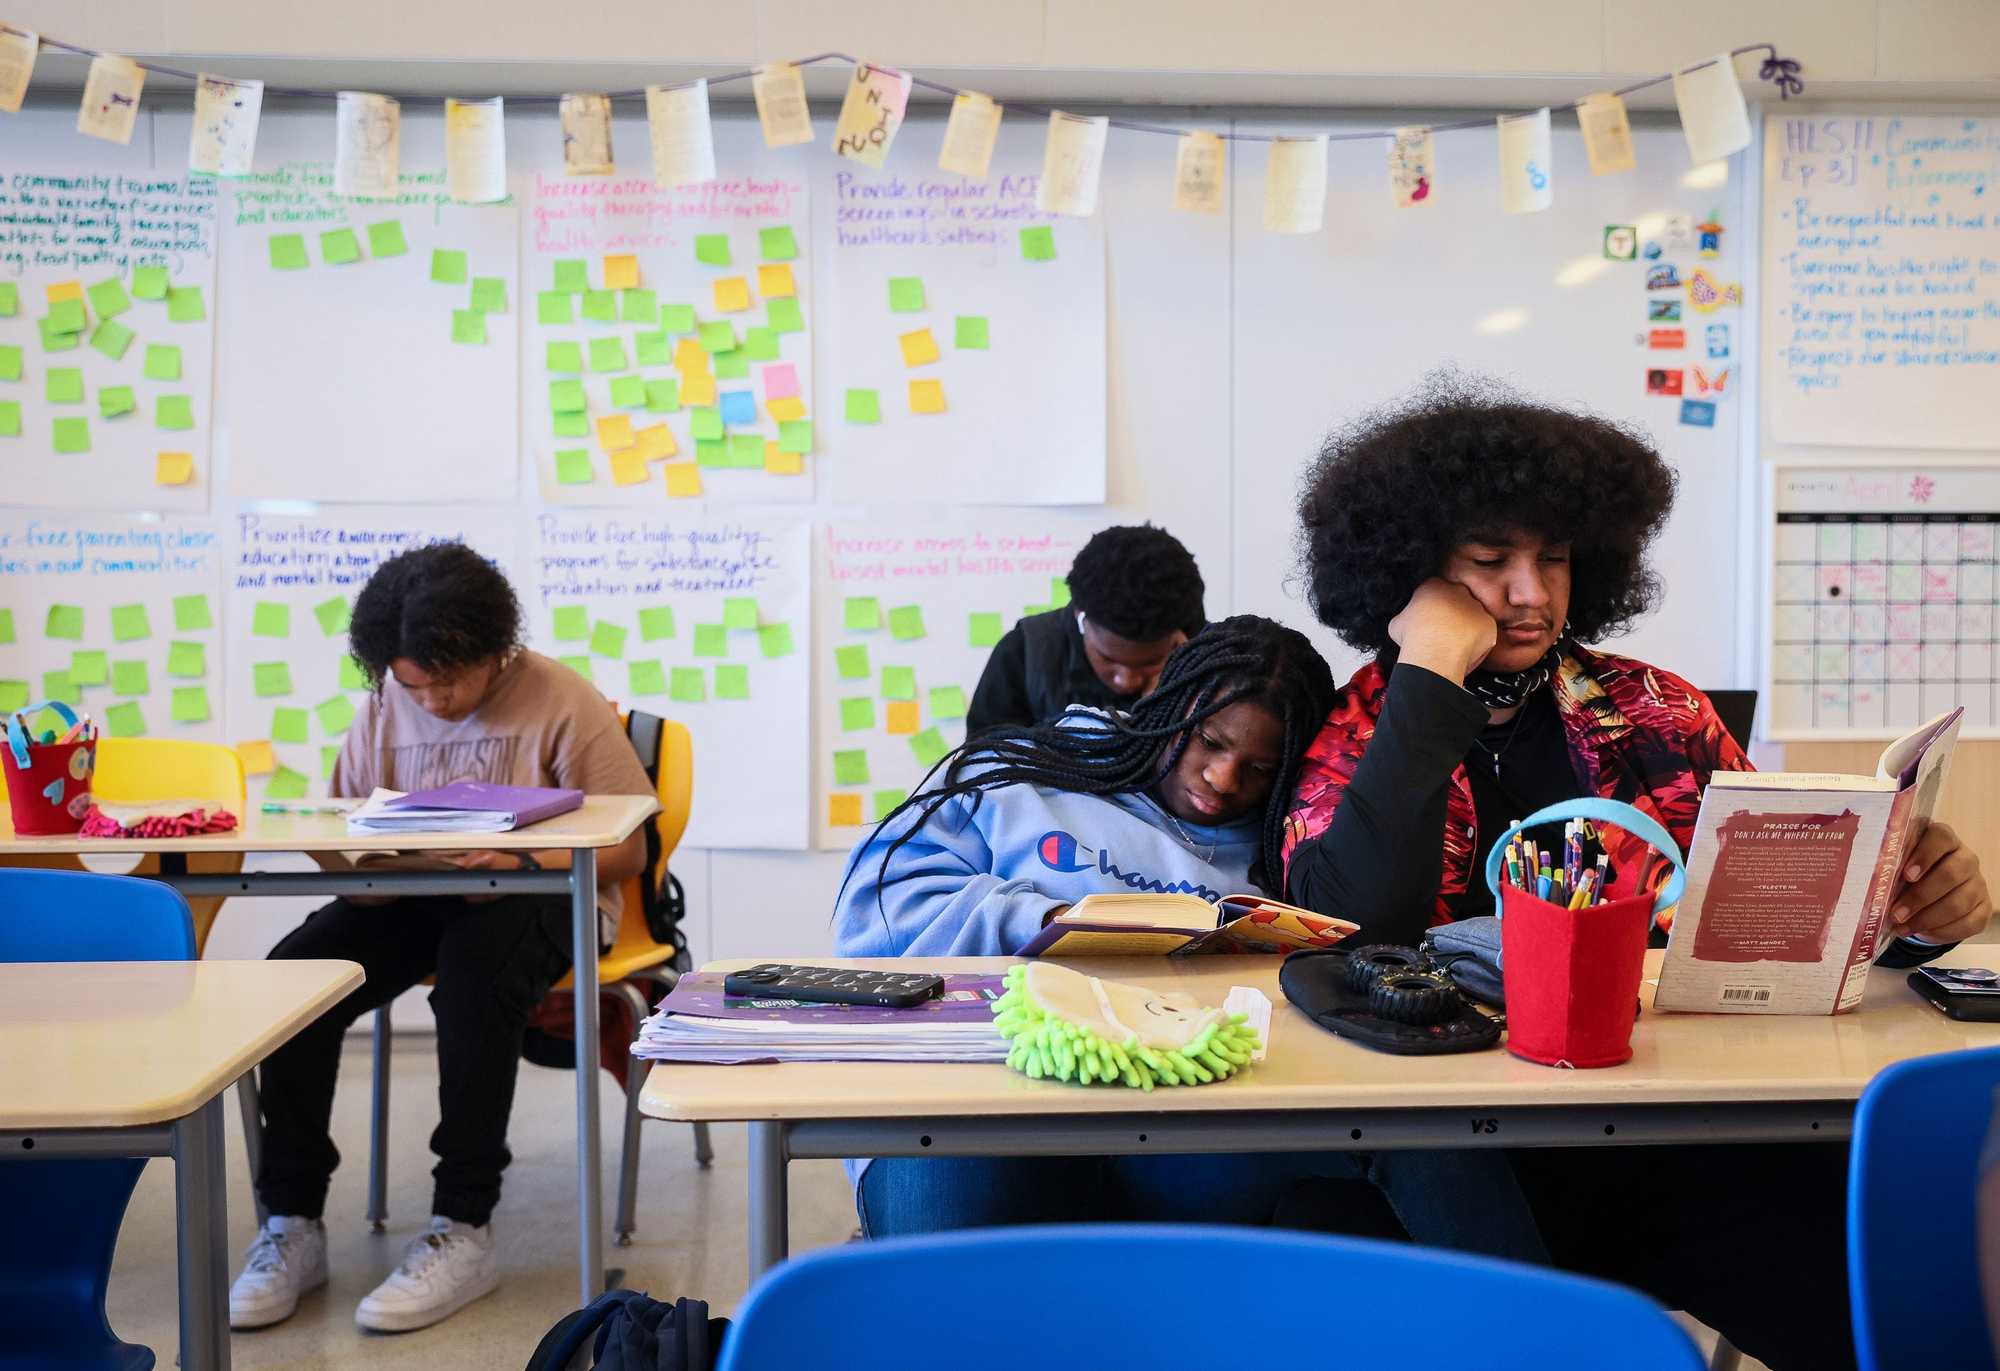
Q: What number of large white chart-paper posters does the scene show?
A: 9